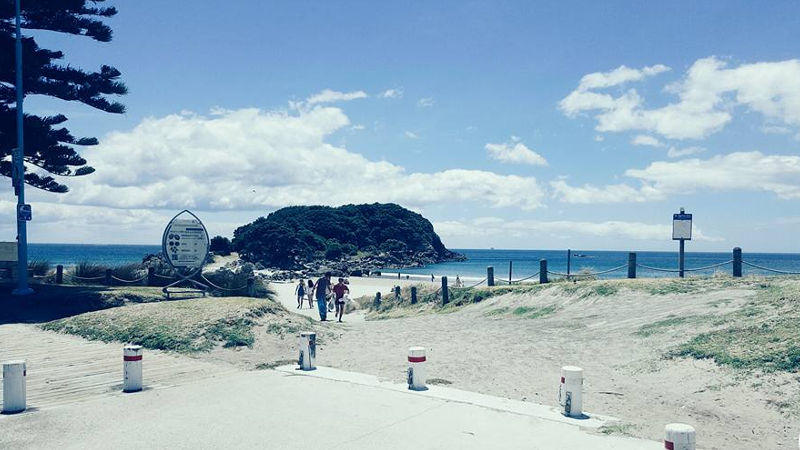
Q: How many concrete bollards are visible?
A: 6